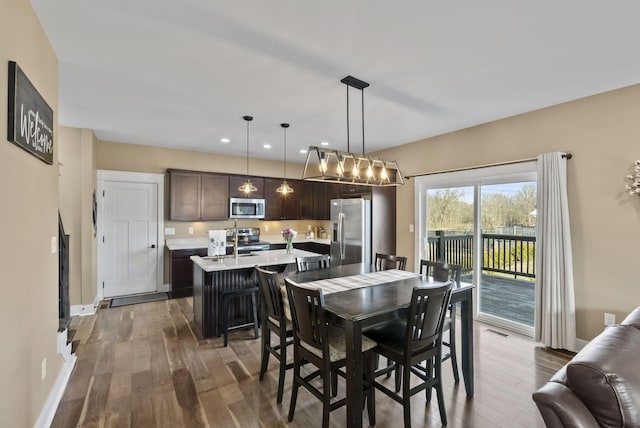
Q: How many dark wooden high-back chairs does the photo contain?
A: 6